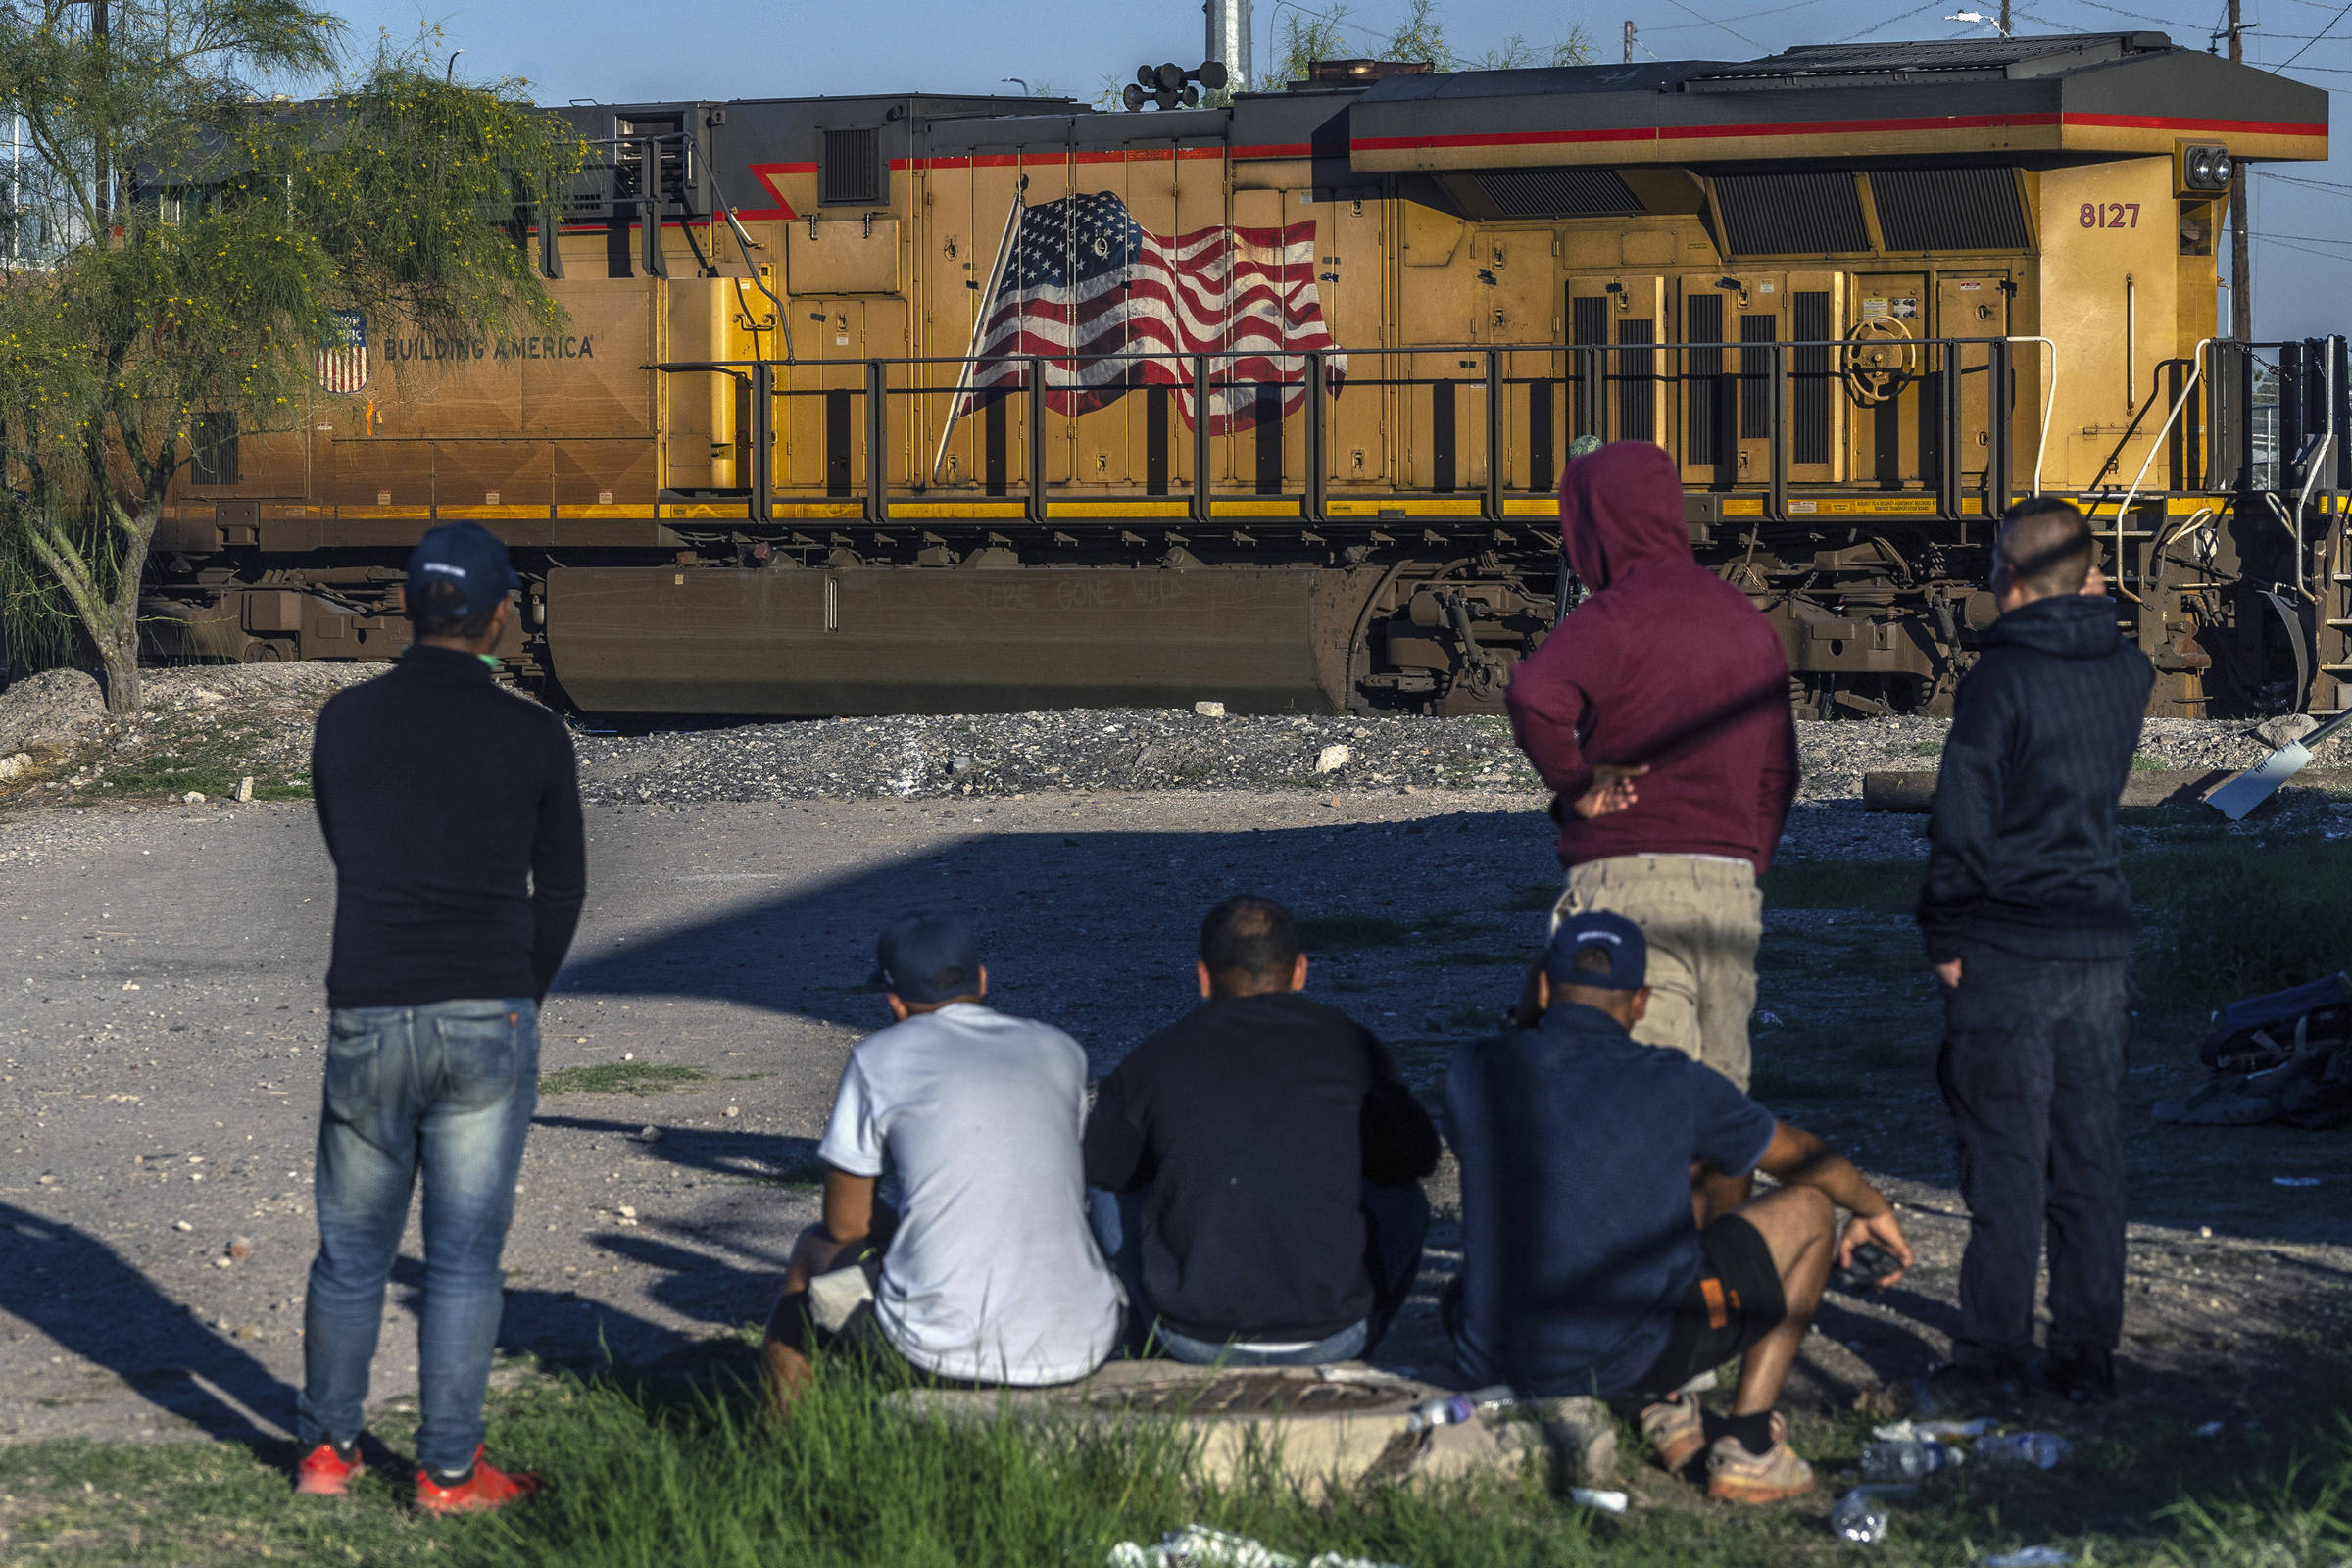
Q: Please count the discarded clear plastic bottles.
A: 4